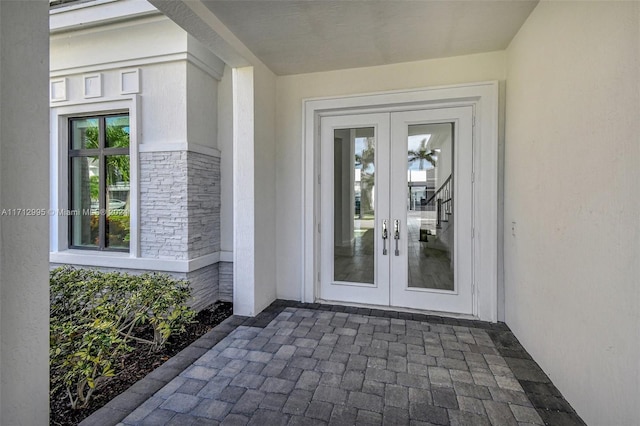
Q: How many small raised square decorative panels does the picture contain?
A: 3